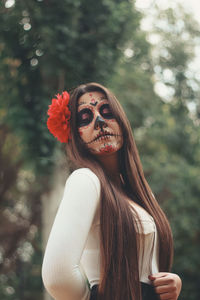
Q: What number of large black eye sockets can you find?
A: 2